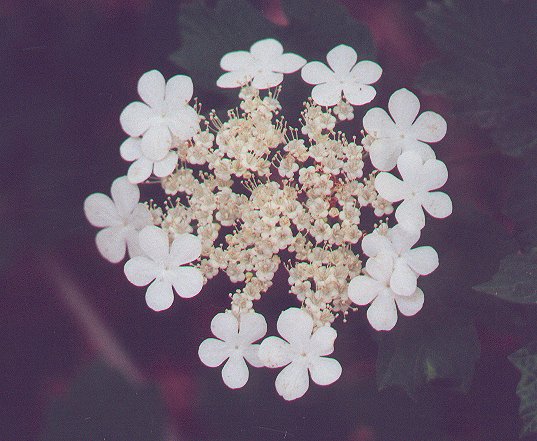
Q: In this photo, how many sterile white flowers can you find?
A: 12